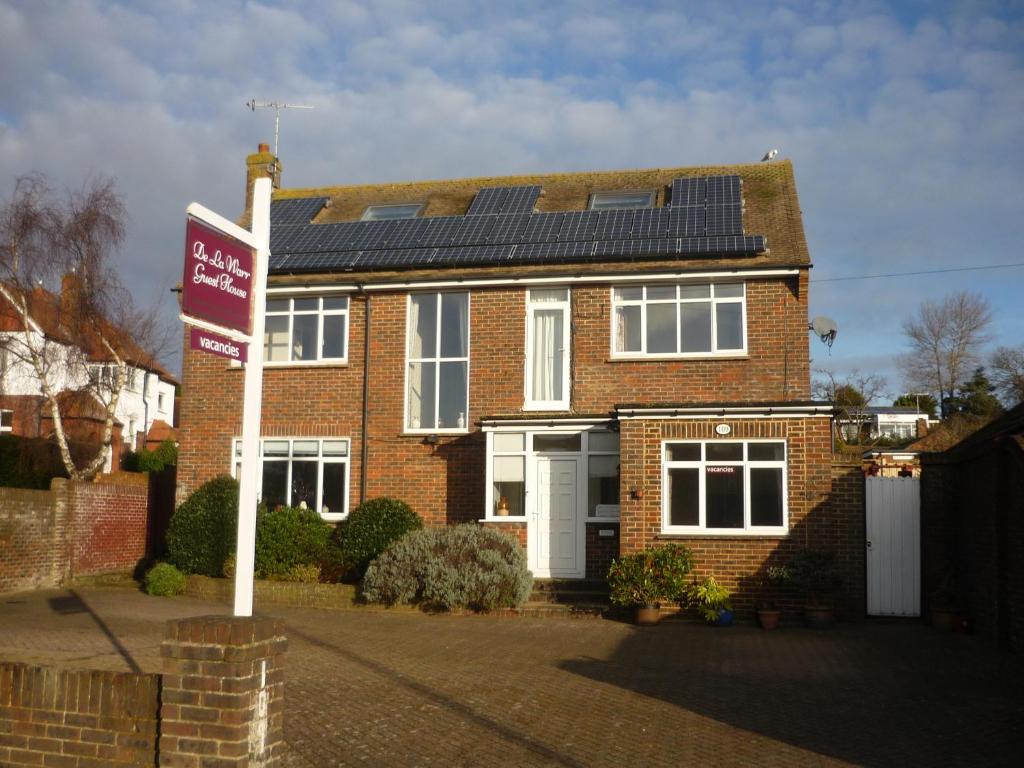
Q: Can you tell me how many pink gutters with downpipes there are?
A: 0